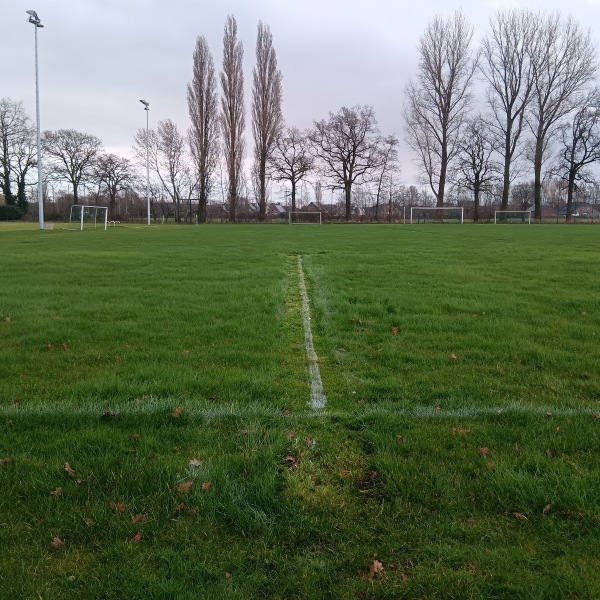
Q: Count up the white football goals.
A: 4